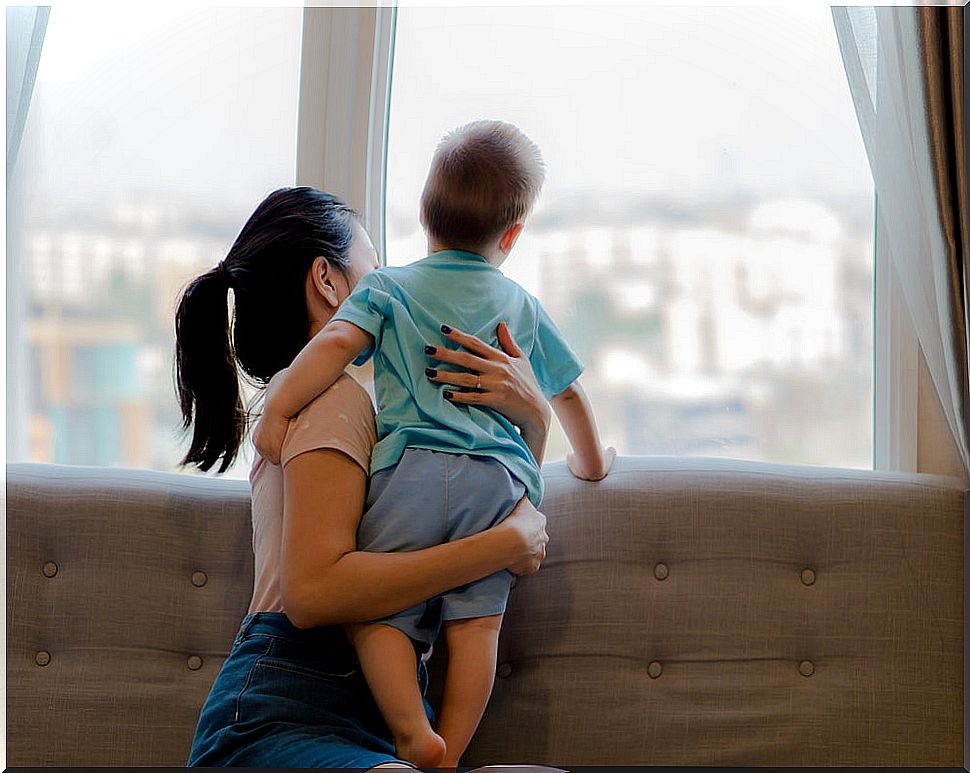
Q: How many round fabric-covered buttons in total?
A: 9